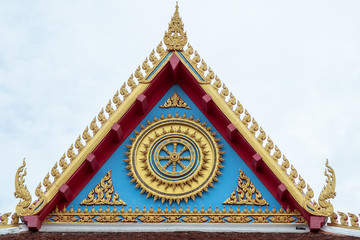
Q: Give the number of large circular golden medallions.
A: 1